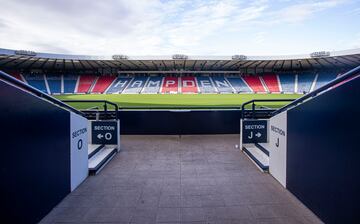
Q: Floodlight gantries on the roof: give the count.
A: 5